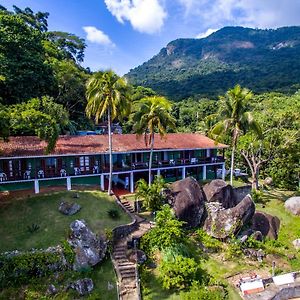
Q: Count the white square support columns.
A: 8